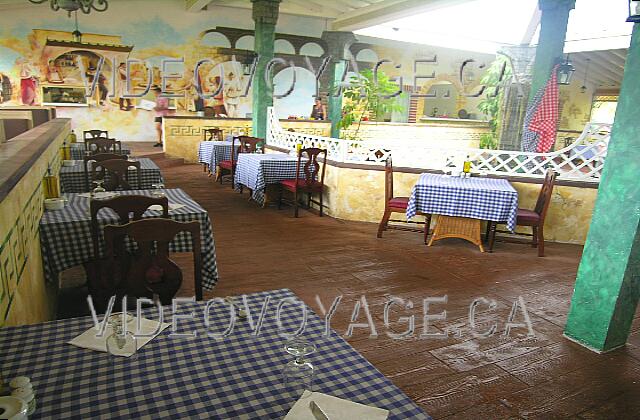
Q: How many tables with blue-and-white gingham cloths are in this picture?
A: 7